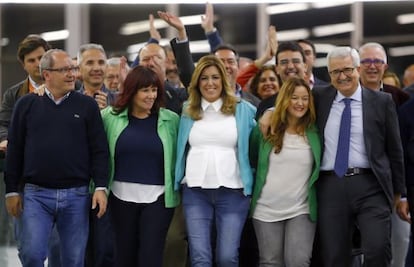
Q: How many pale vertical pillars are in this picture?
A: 4